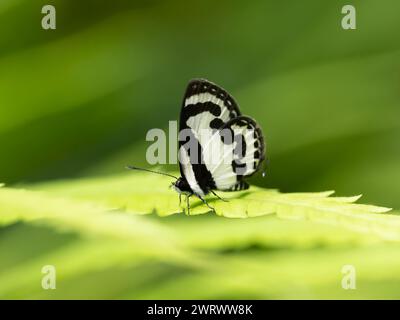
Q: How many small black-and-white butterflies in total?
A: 1